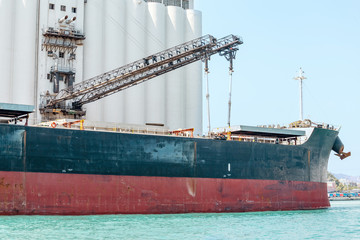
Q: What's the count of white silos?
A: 8